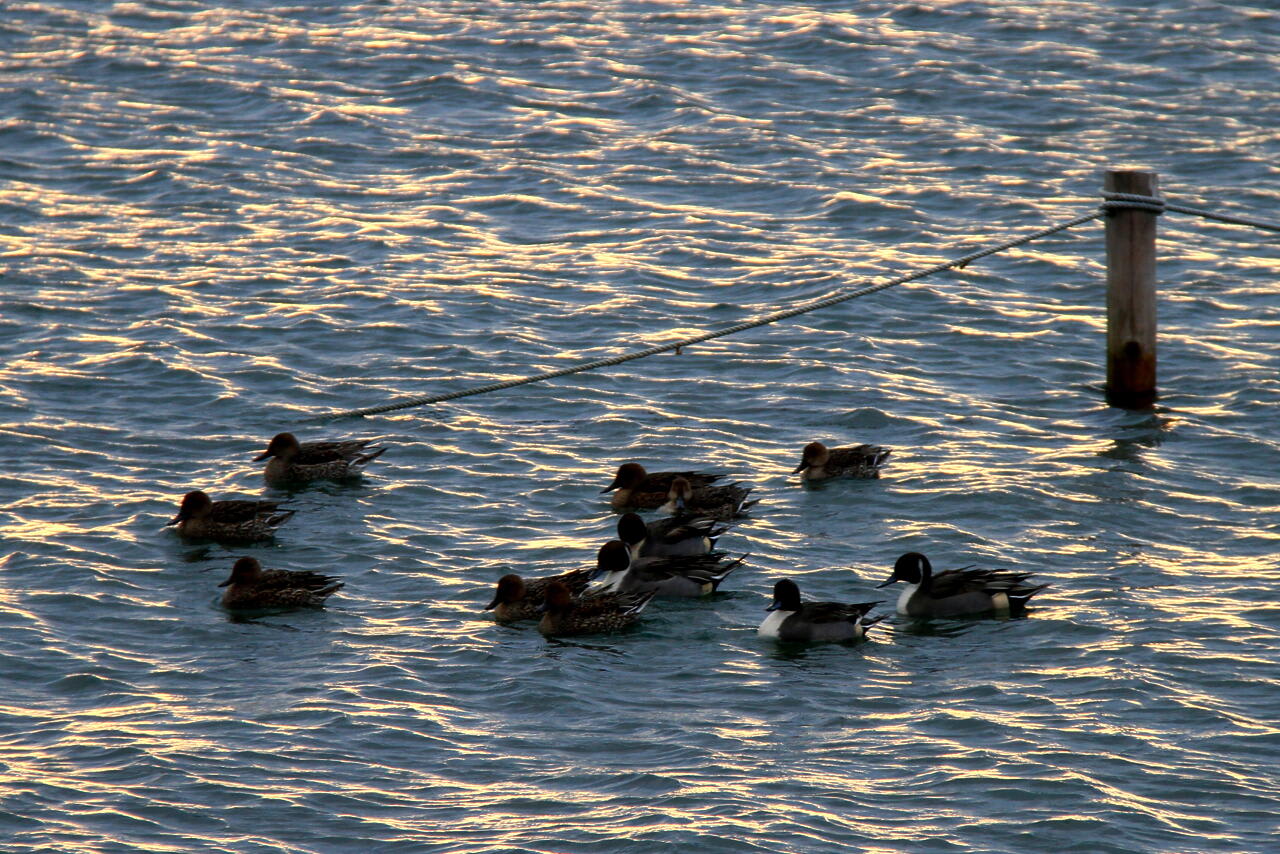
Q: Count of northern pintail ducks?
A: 12